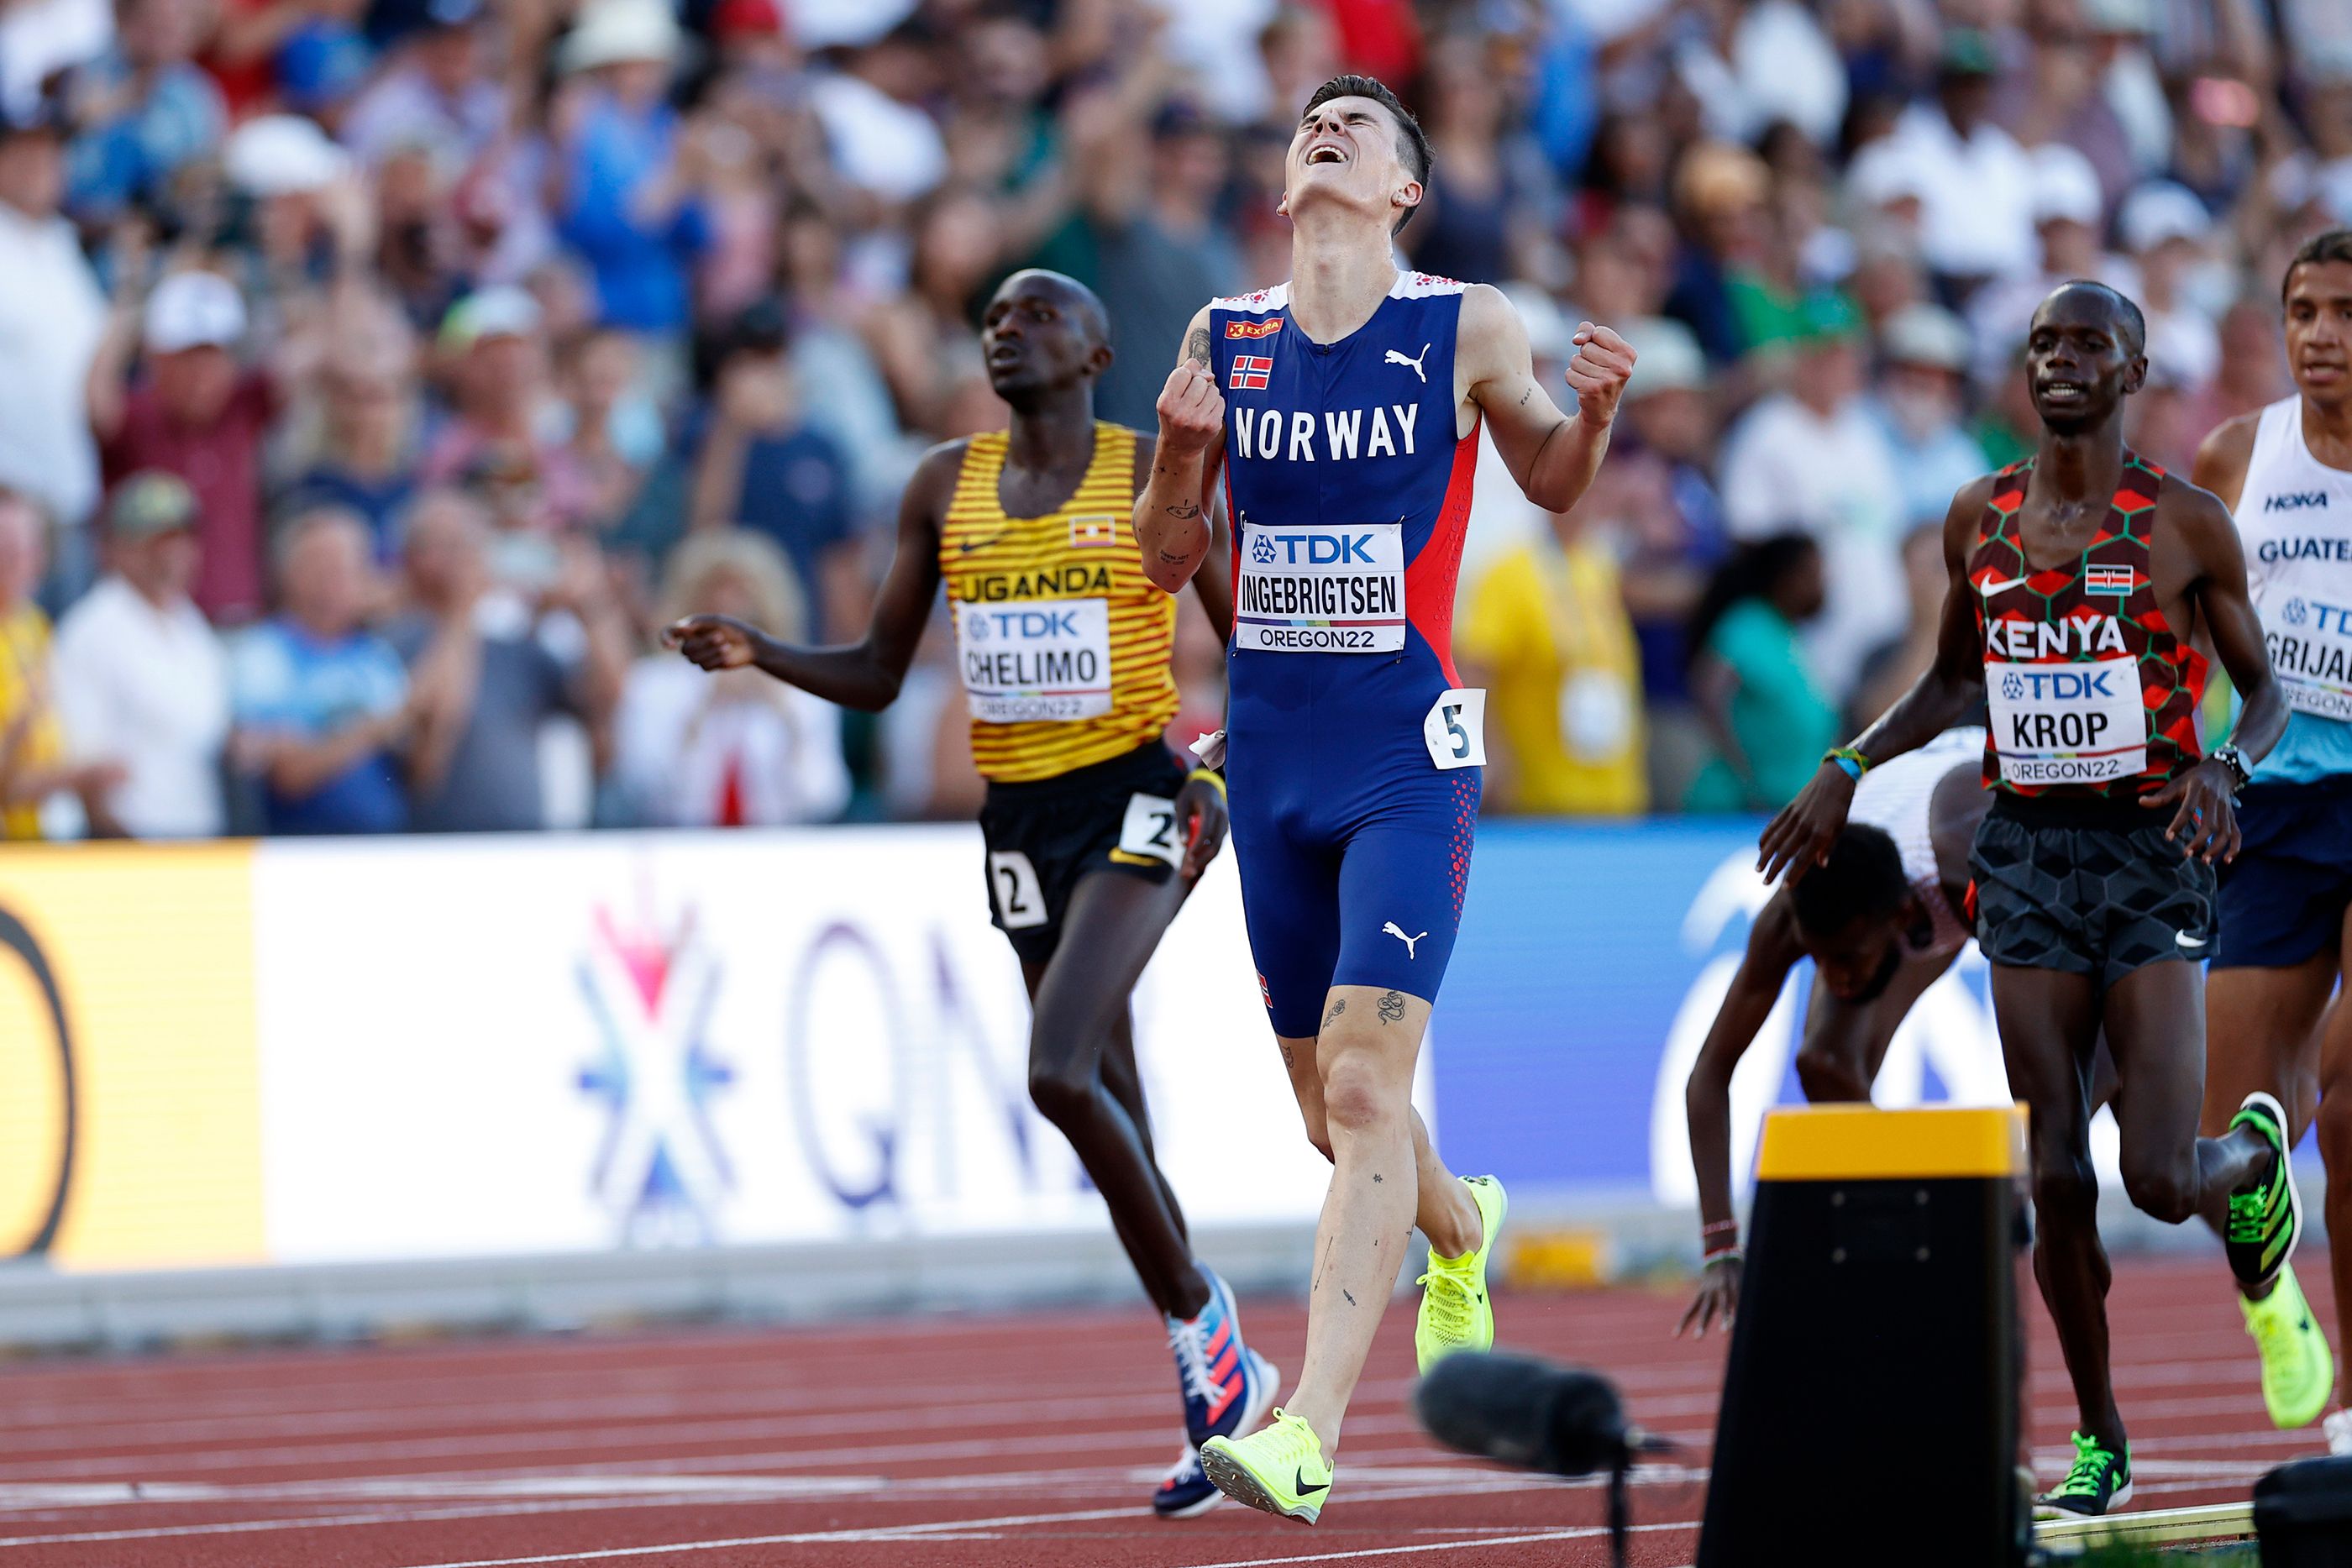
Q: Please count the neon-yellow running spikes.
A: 3